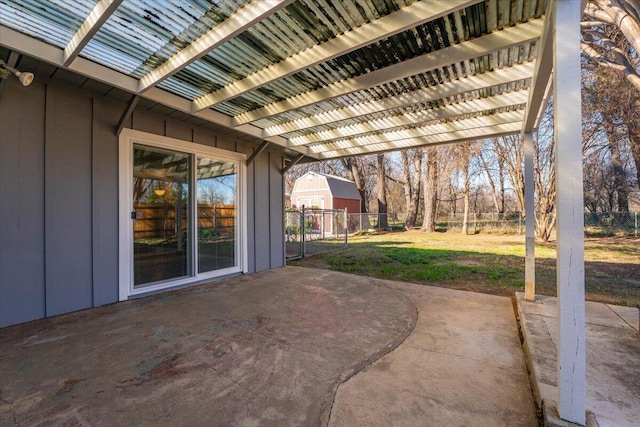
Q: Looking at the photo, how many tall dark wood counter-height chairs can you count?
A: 0